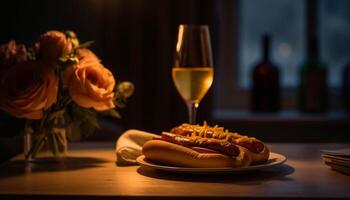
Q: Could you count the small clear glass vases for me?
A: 1